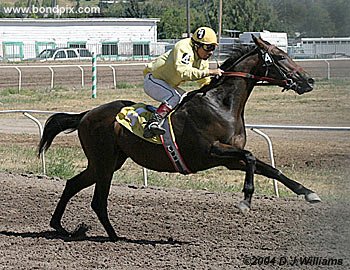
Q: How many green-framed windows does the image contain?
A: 5